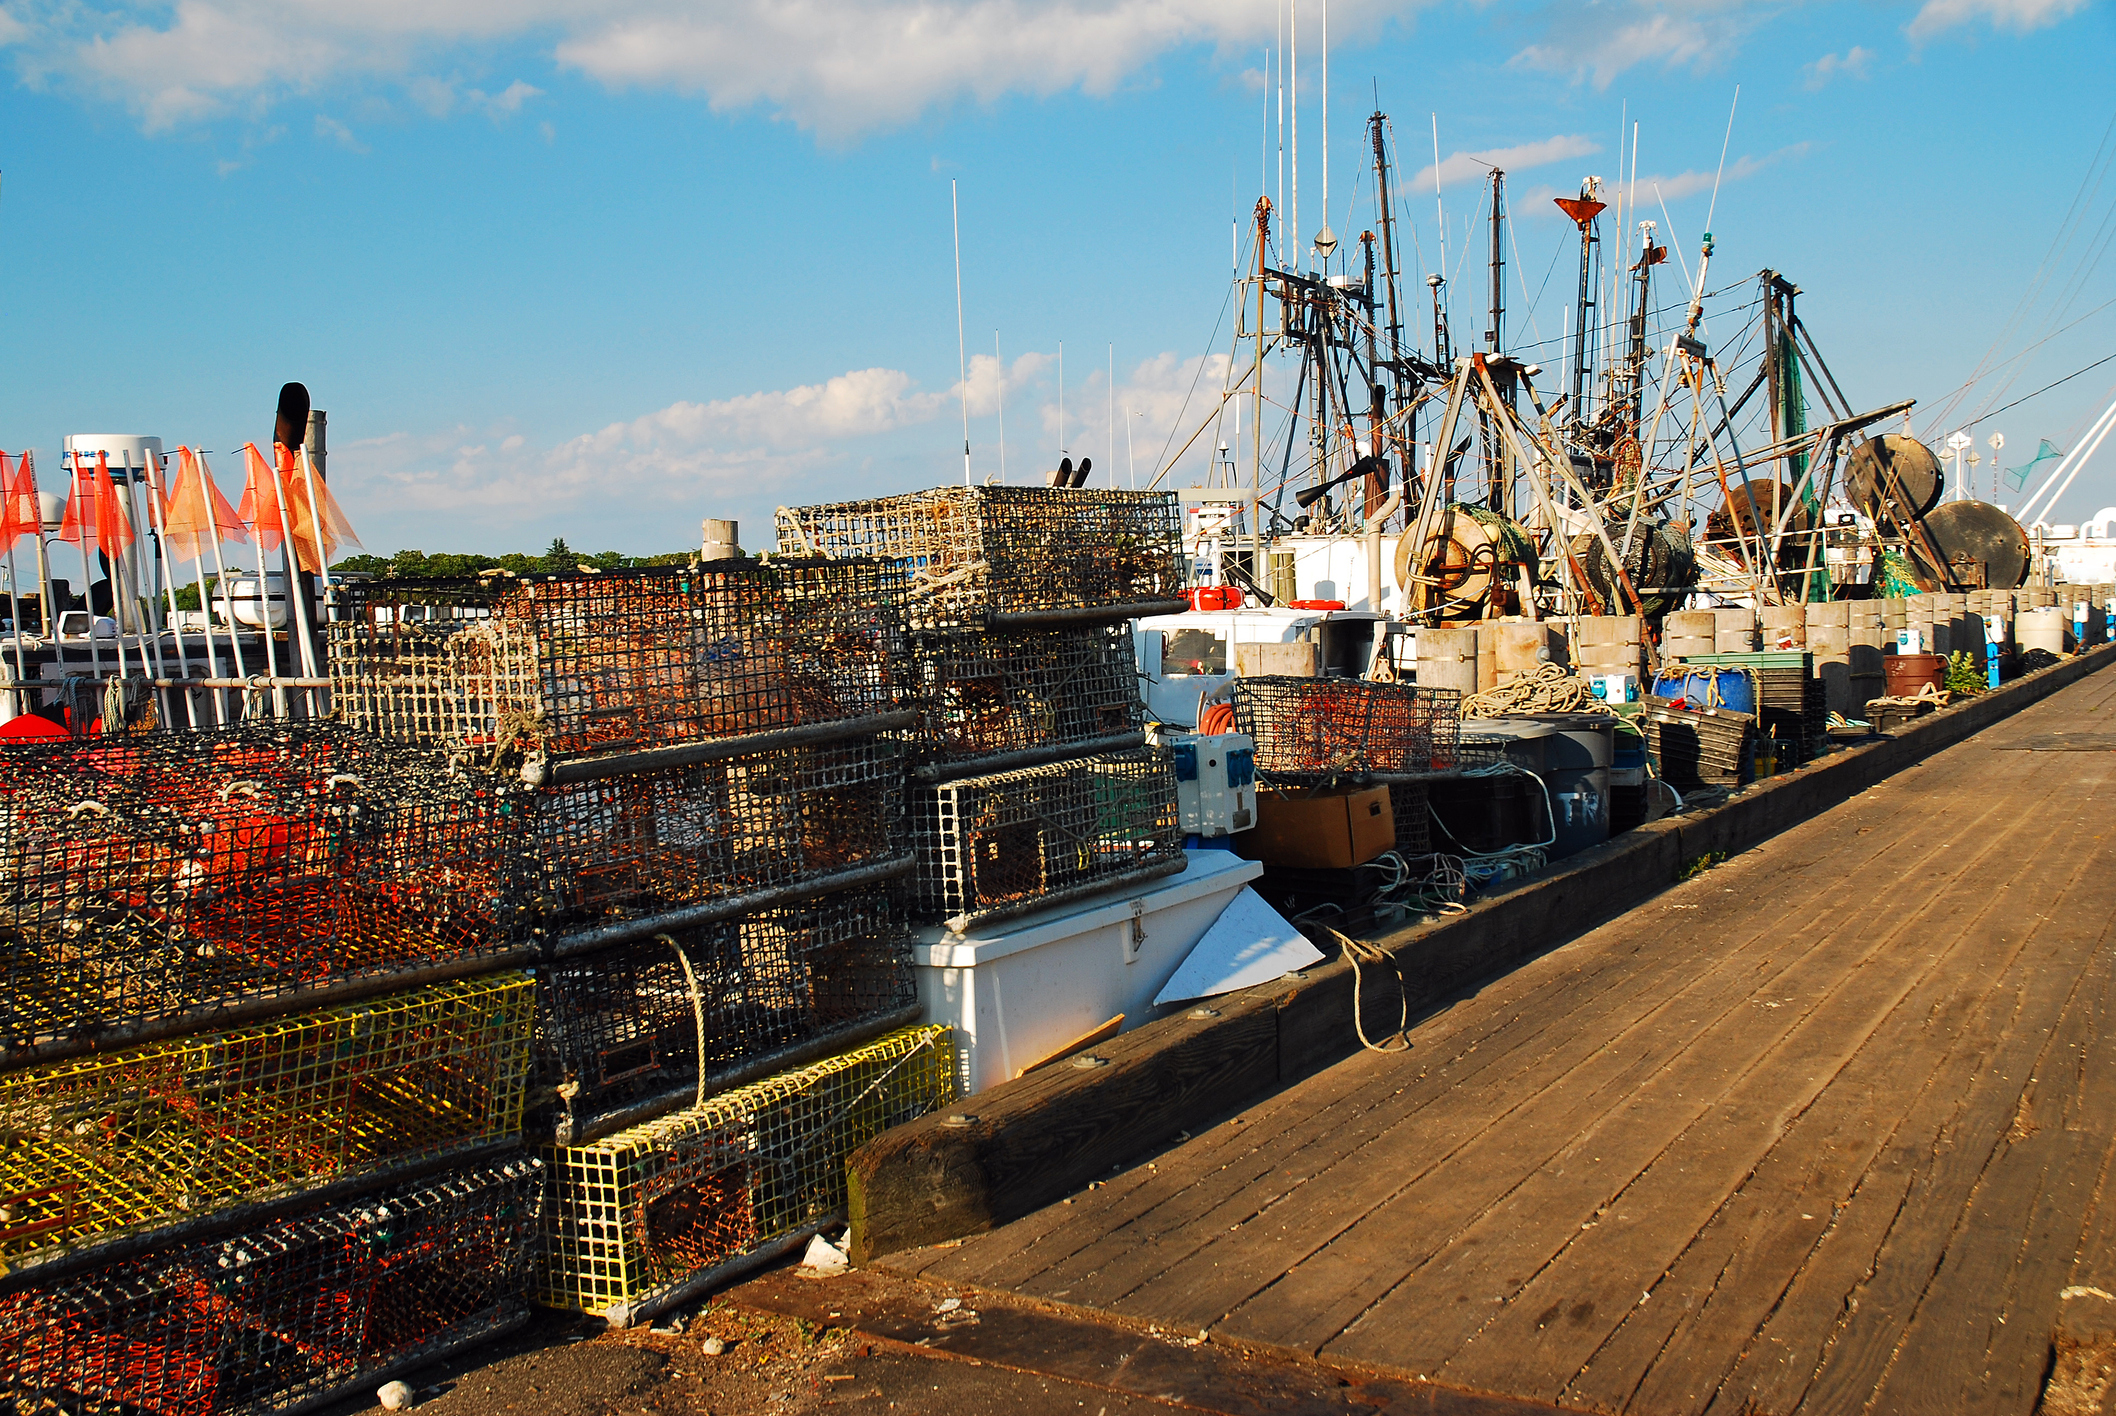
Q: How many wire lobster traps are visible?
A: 11